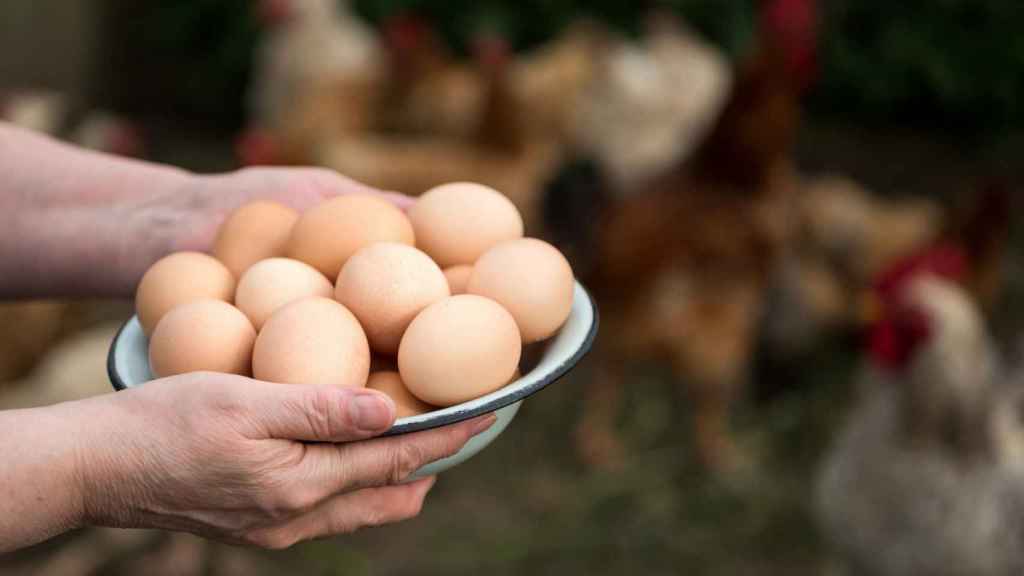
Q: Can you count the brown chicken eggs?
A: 12